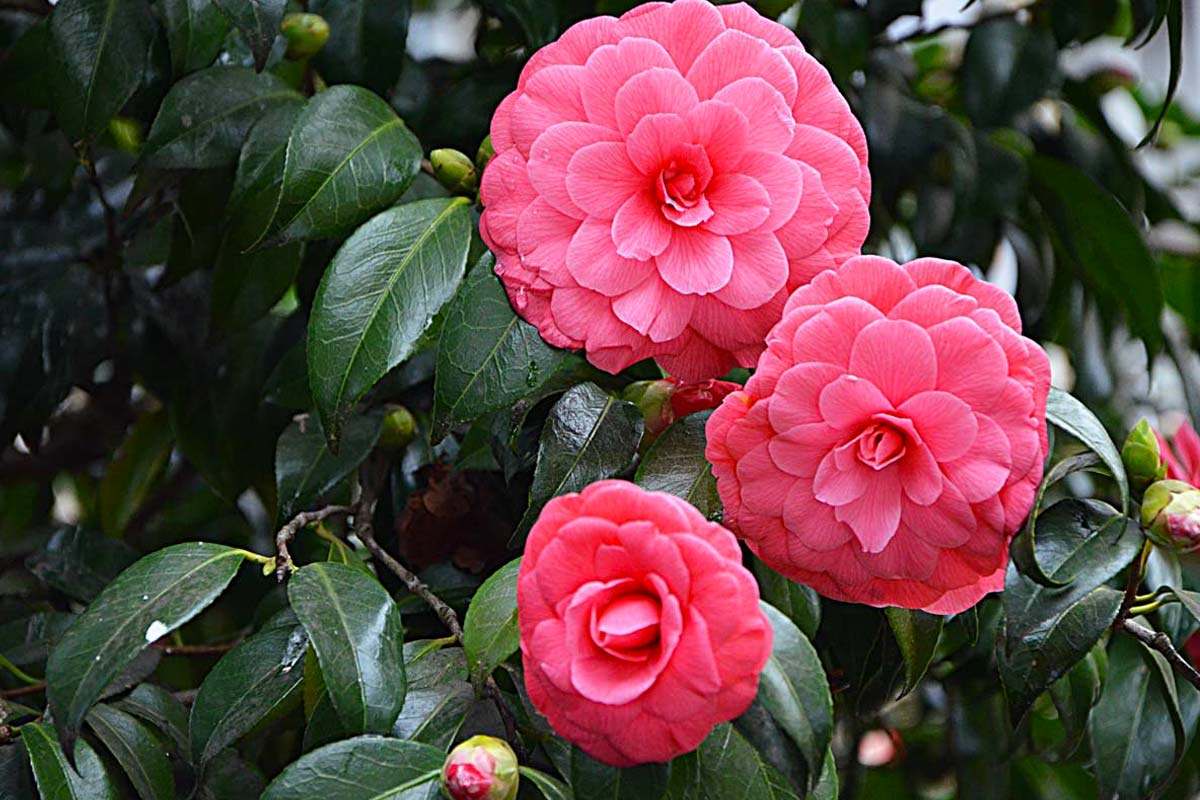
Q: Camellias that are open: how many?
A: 3